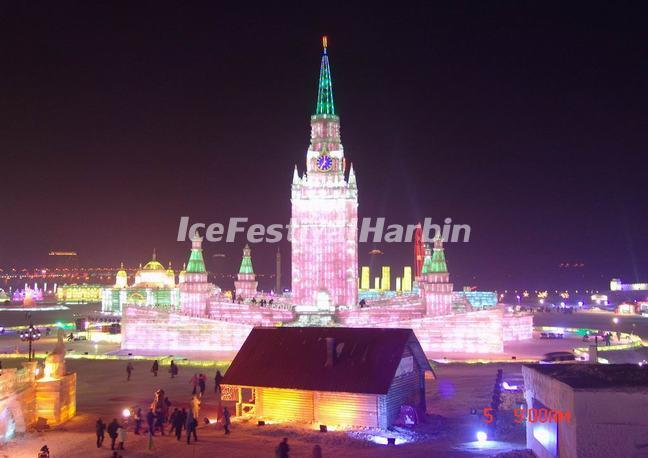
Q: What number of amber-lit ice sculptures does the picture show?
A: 1